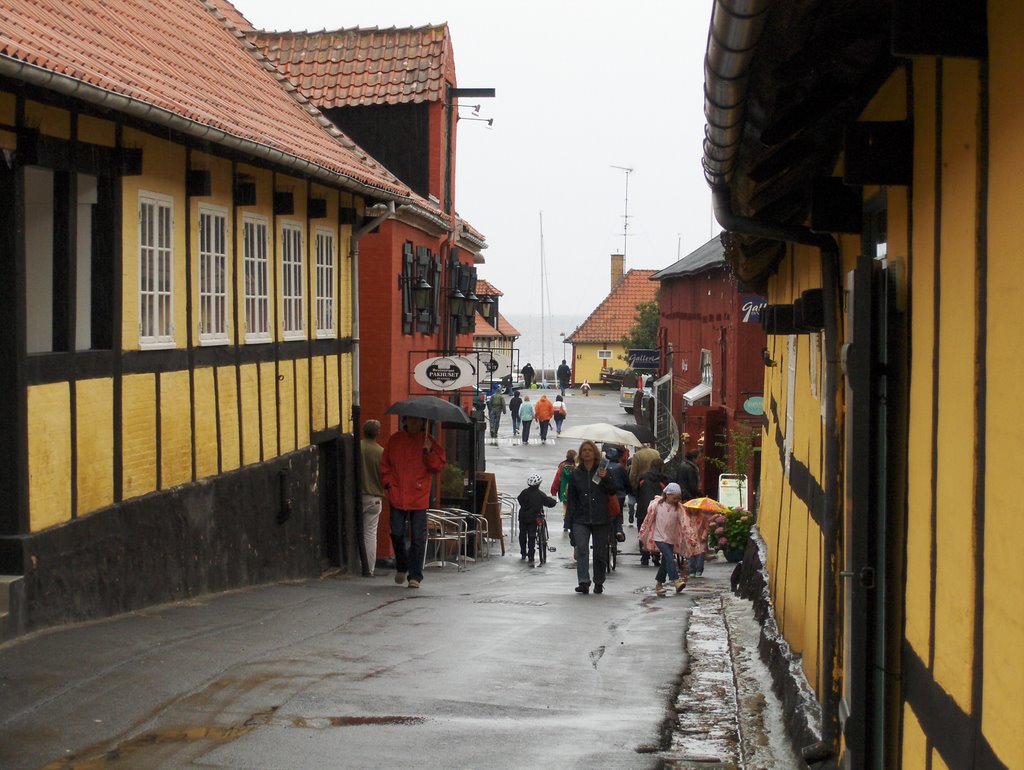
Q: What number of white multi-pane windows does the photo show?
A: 5